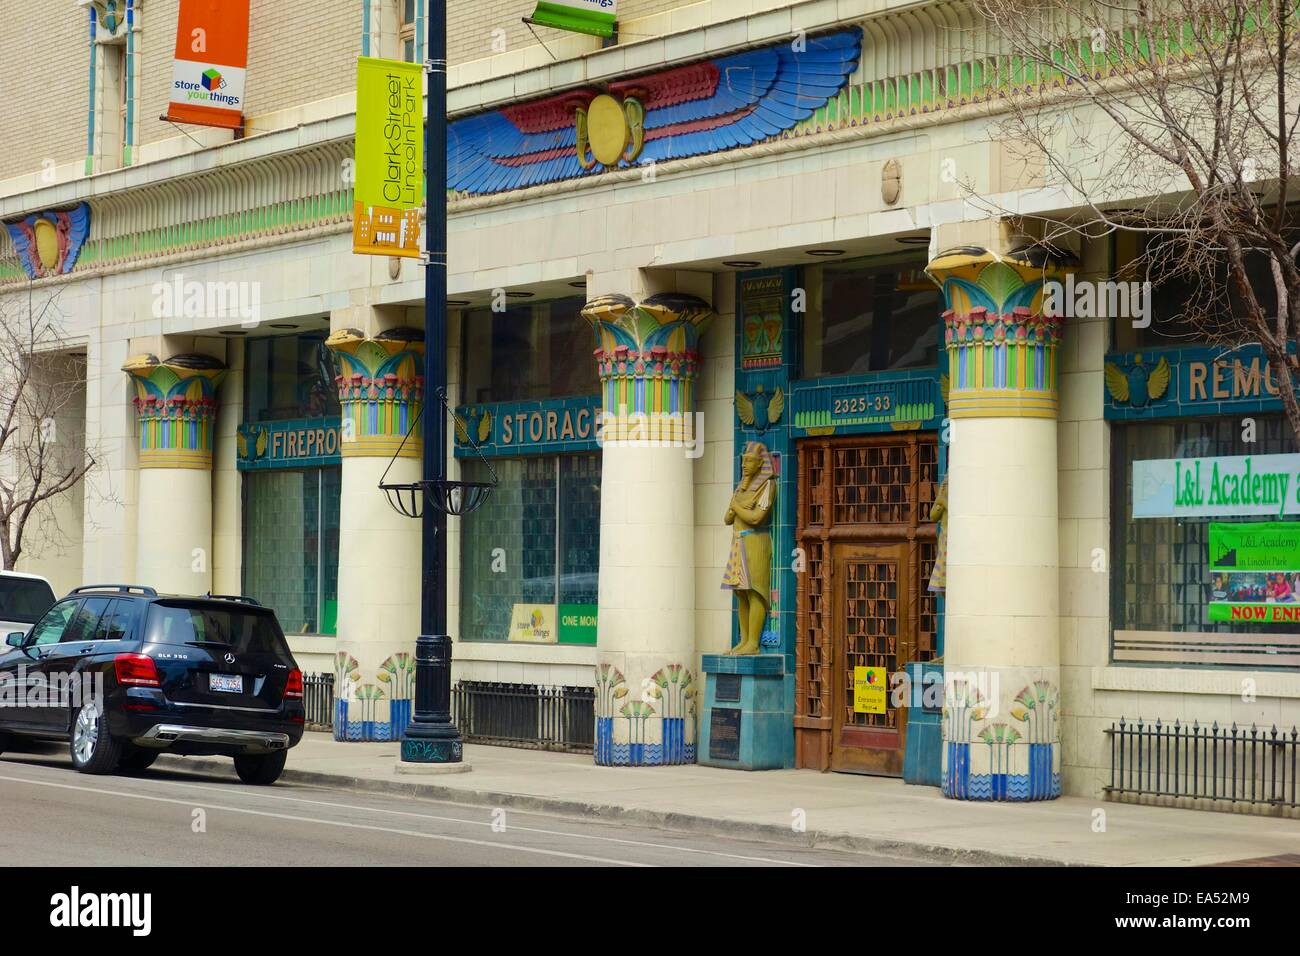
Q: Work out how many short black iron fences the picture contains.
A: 3